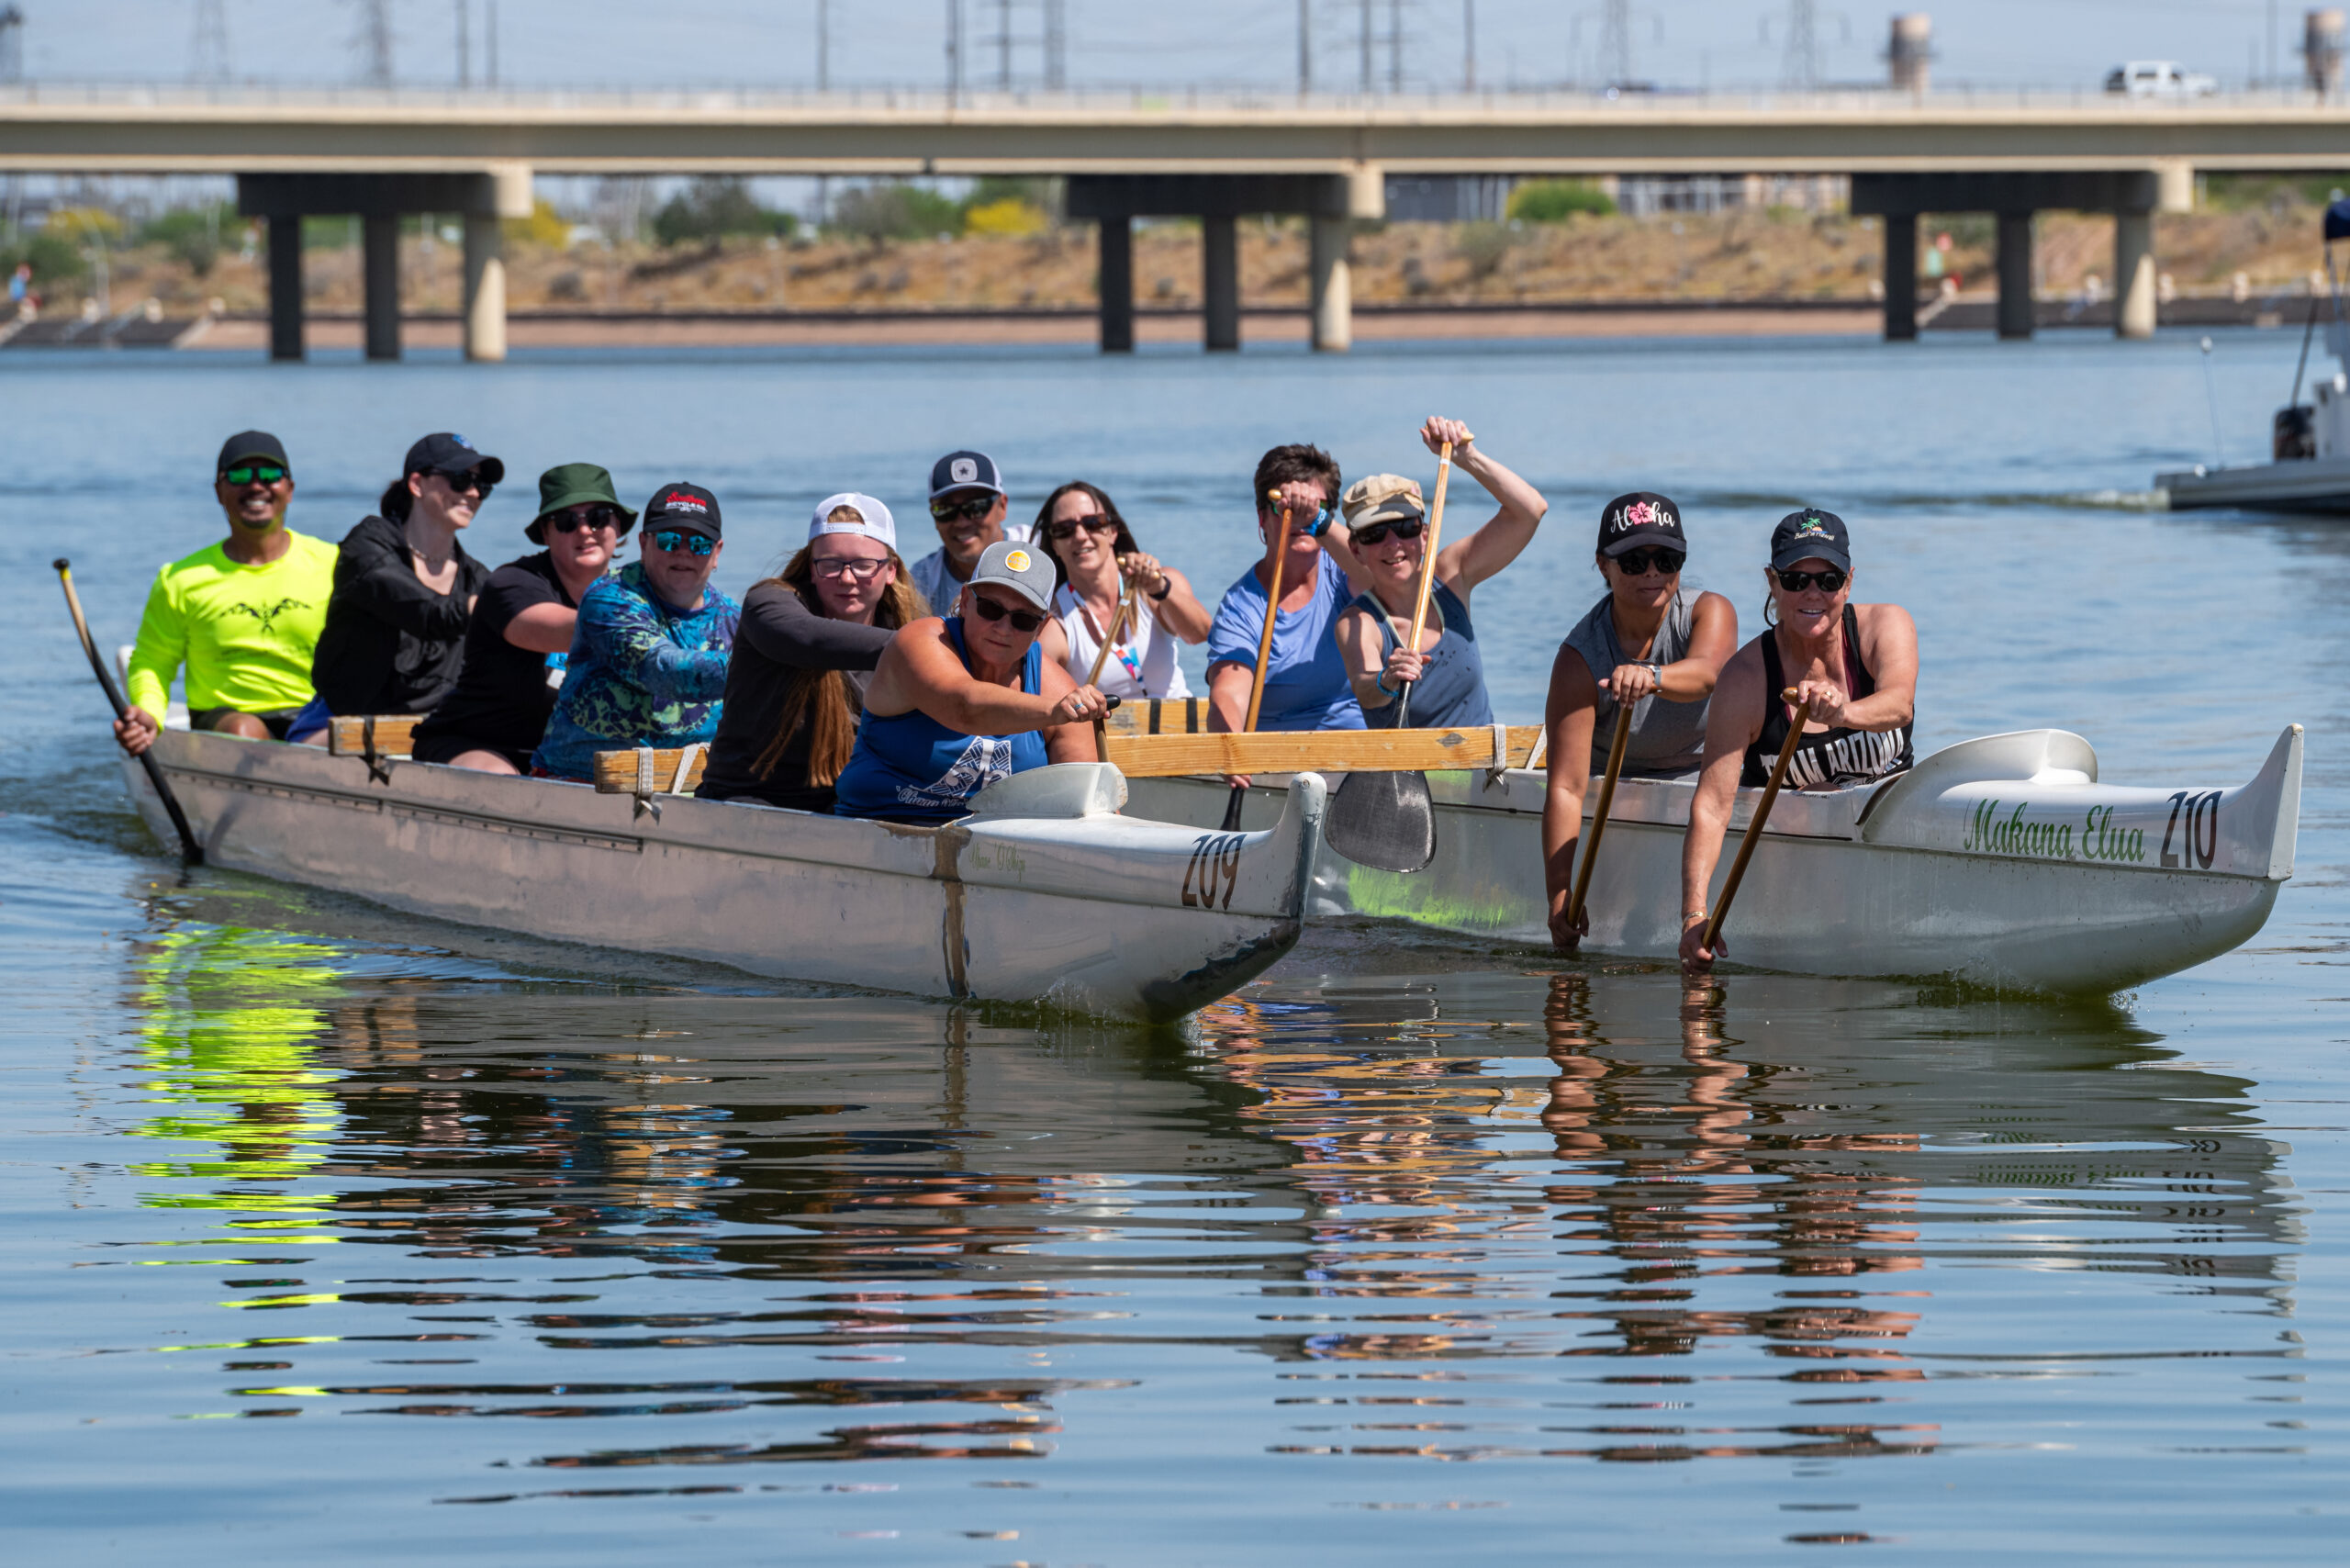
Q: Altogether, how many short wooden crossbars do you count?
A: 2